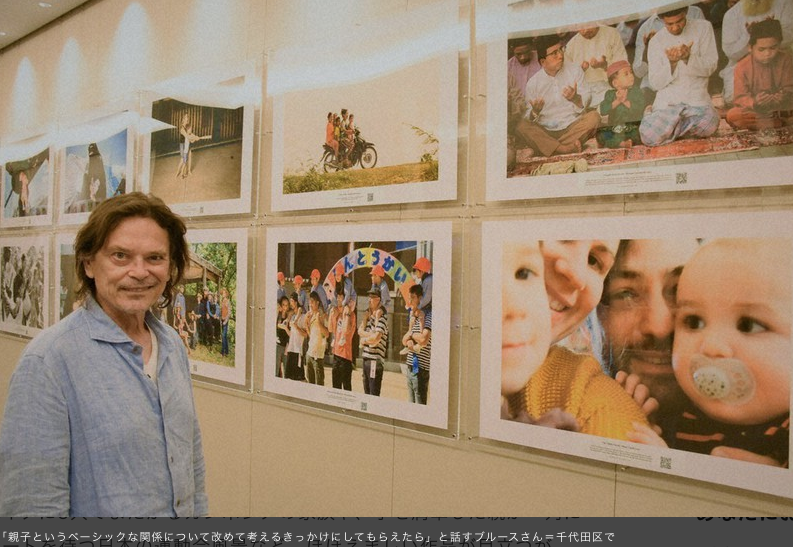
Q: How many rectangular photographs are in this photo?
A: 10